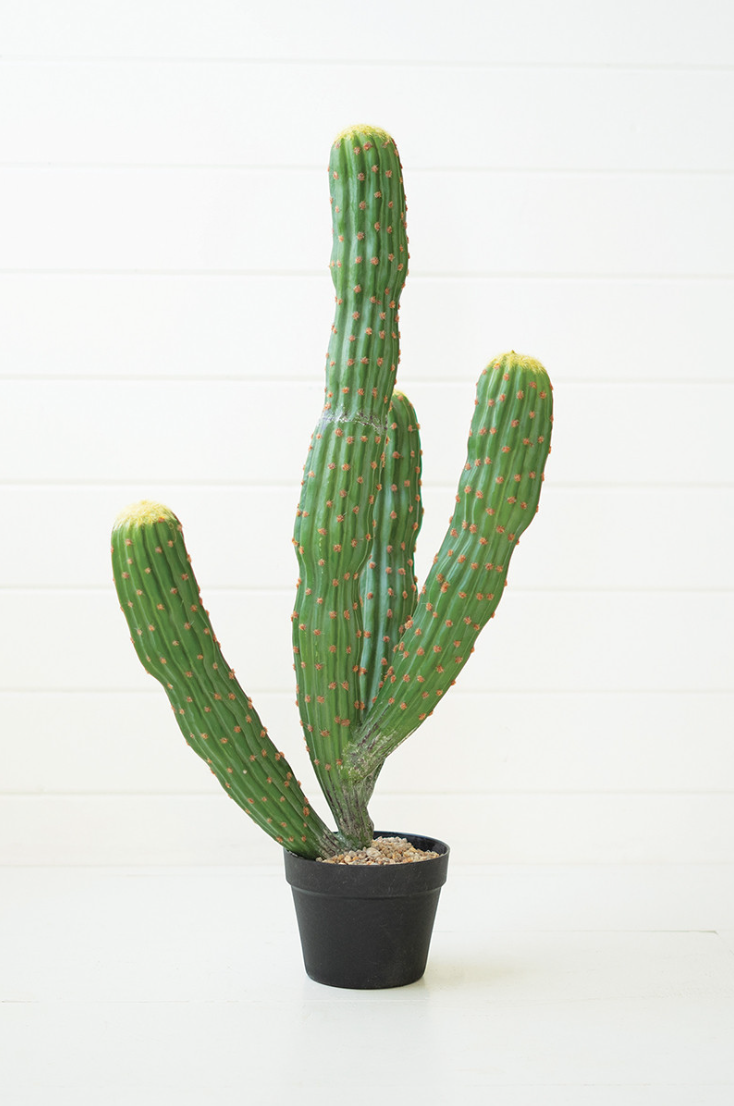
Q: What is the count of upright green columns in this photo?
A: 4